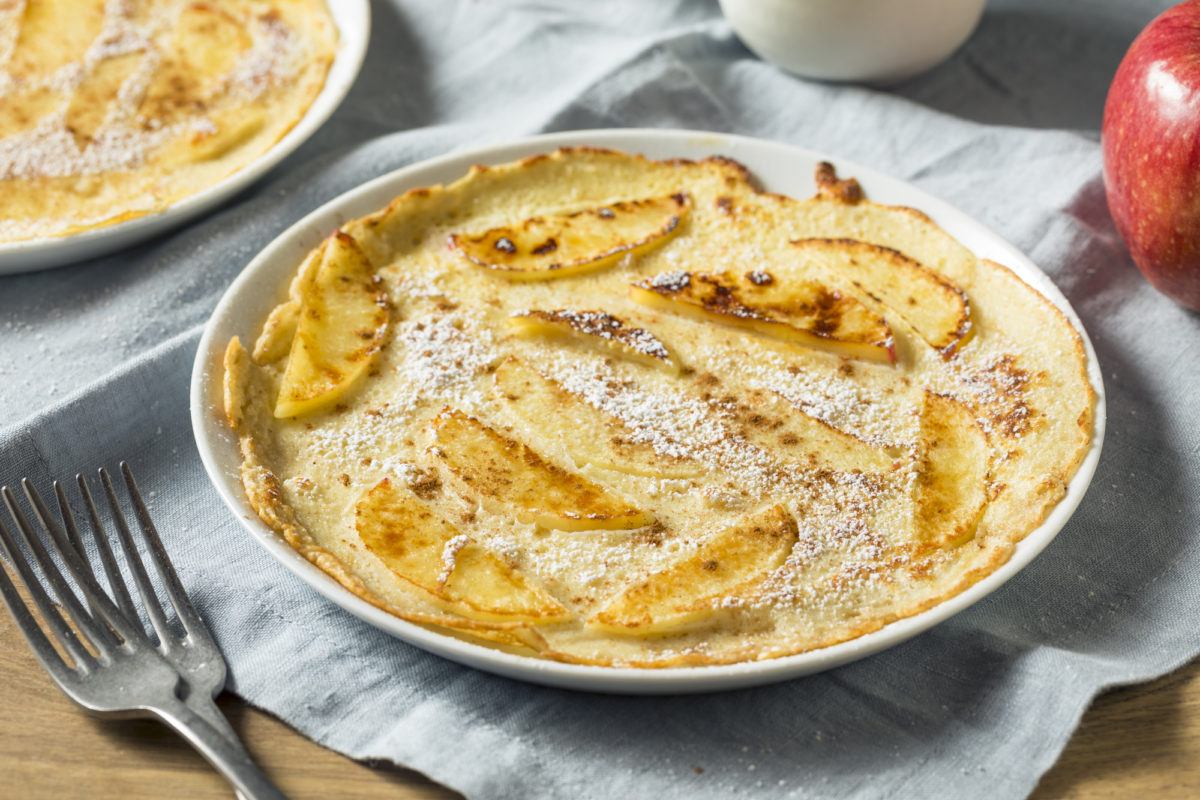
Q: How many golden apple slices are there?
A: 11